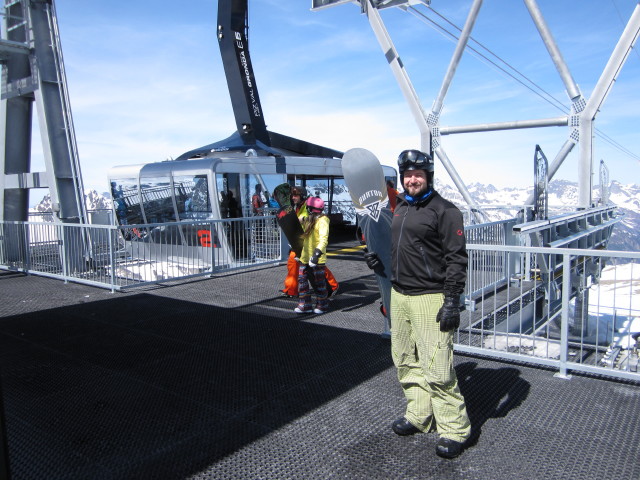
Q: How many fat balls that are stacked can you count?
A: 0